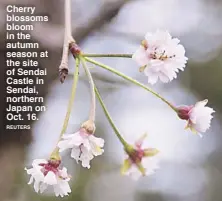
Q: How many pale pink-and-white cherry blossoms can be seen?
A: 5